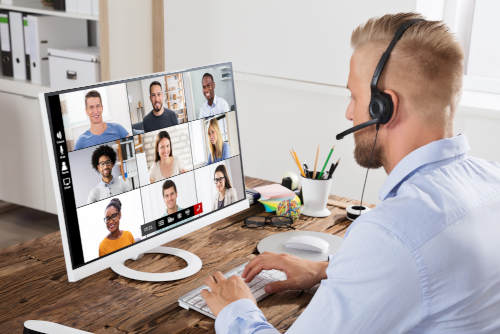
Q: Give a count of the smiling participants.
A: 9